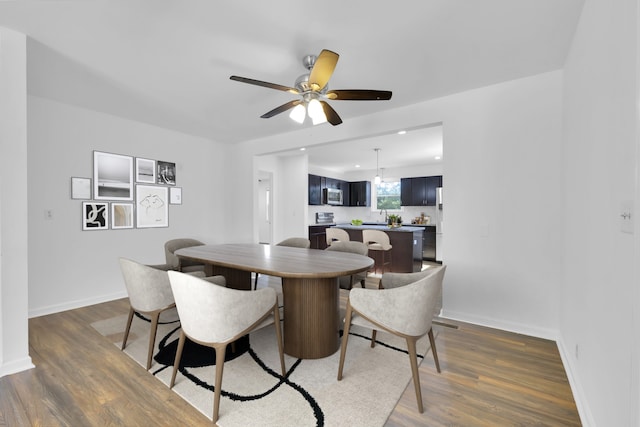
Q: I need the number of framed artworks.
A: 8